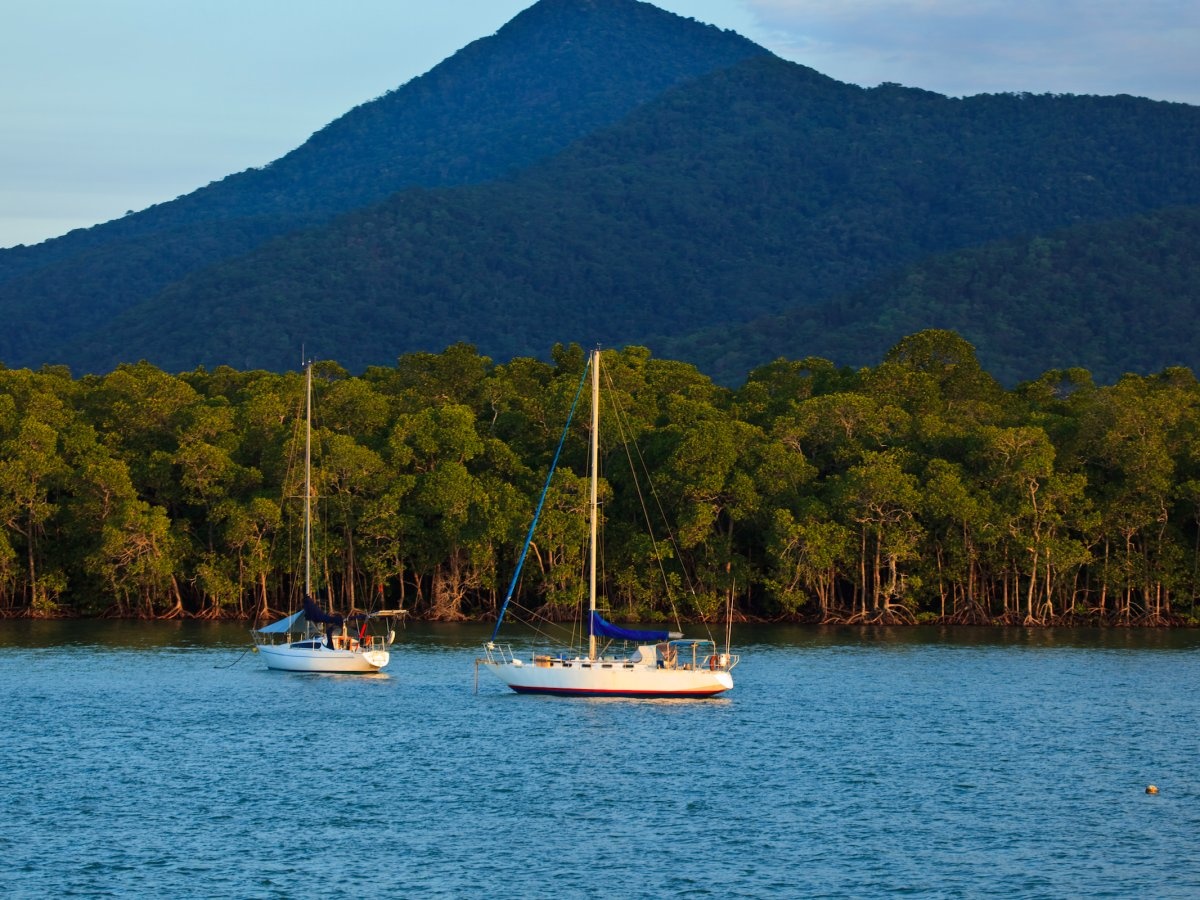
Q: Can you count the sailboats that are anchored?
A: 2